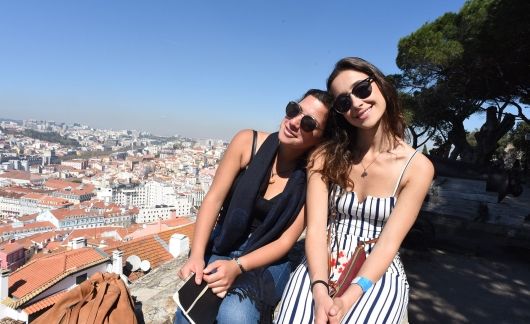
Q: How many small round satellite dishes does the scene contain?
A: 2